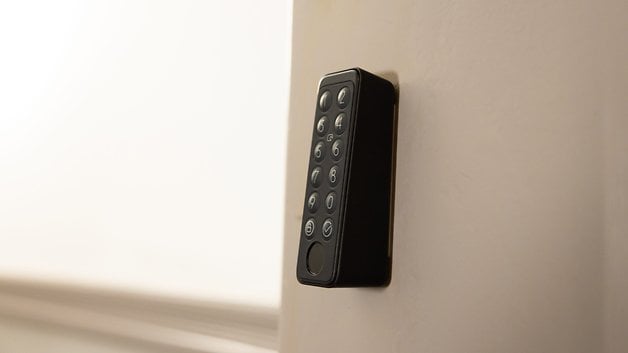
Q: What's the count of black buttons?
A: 12